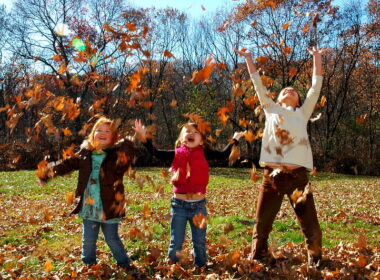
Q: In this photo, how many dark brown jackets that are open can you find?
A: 1